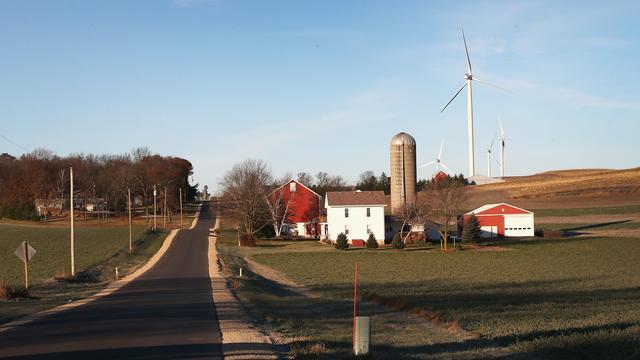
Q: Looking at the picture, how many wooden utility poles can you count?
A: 5